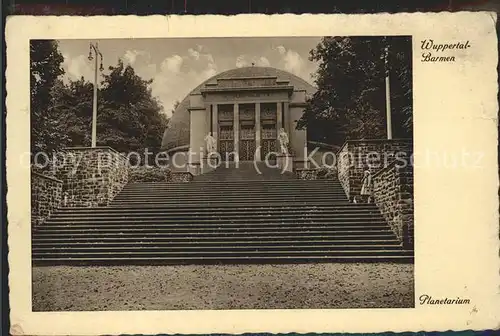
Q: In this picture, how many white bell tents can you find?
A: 0